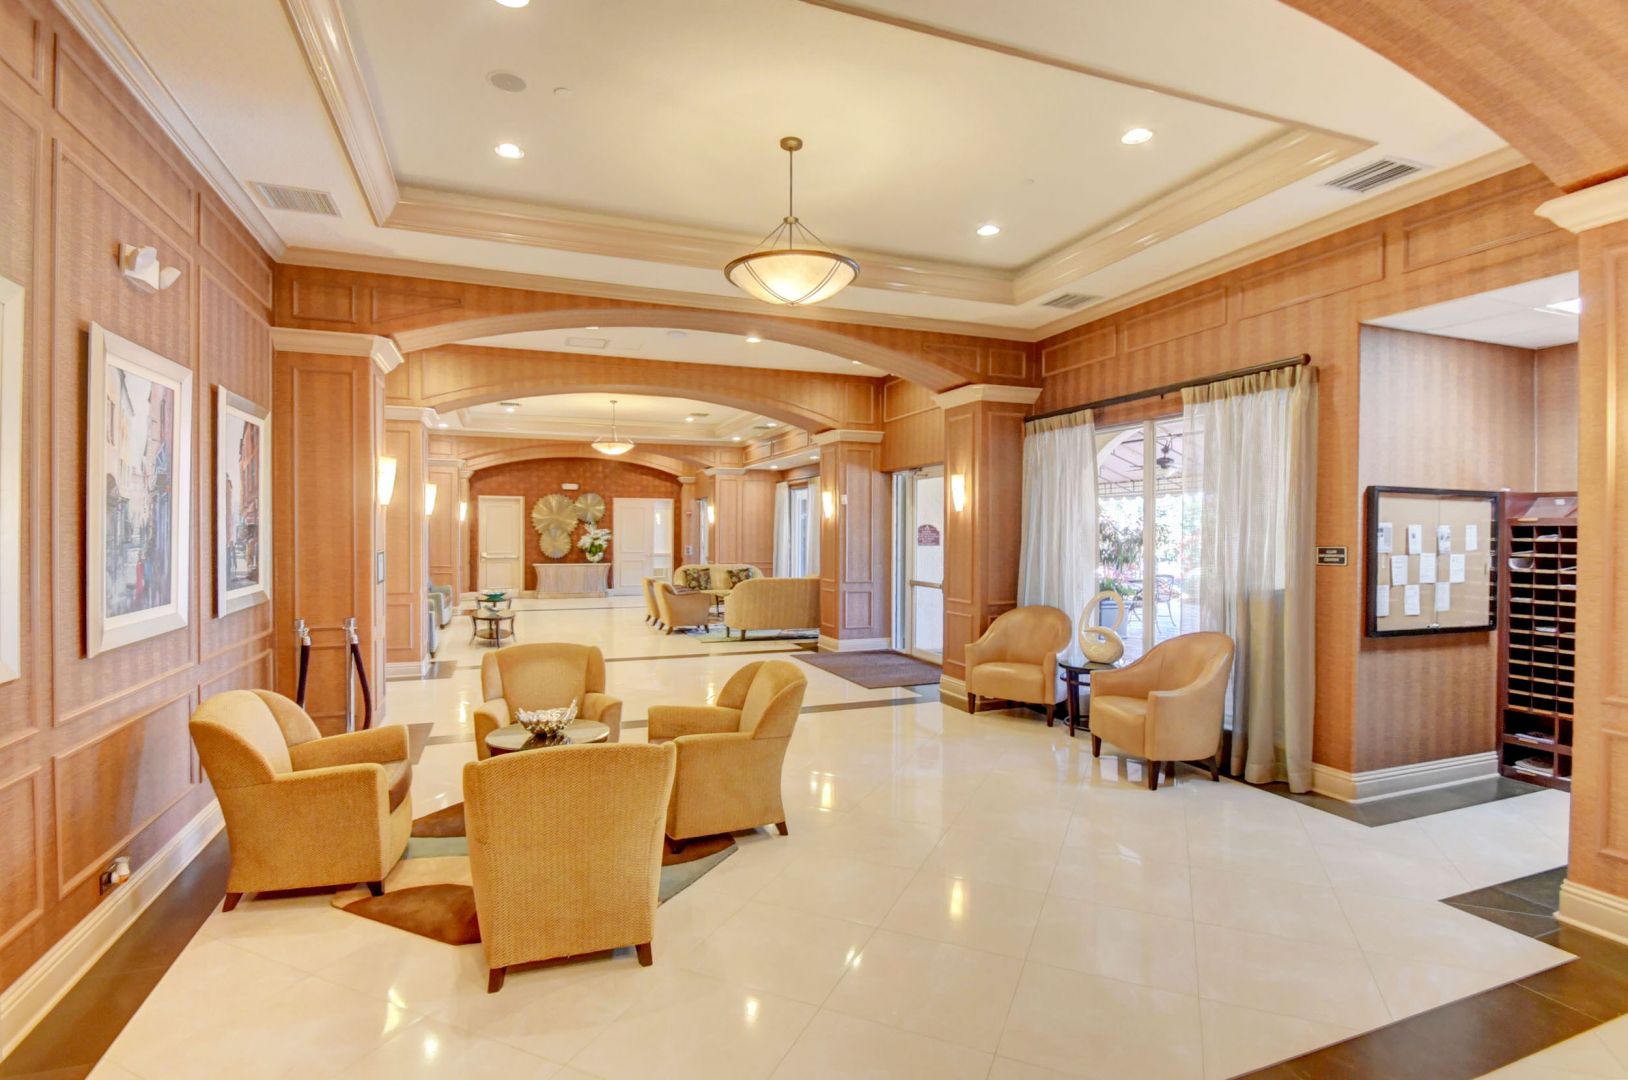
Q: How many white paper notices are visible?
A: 10